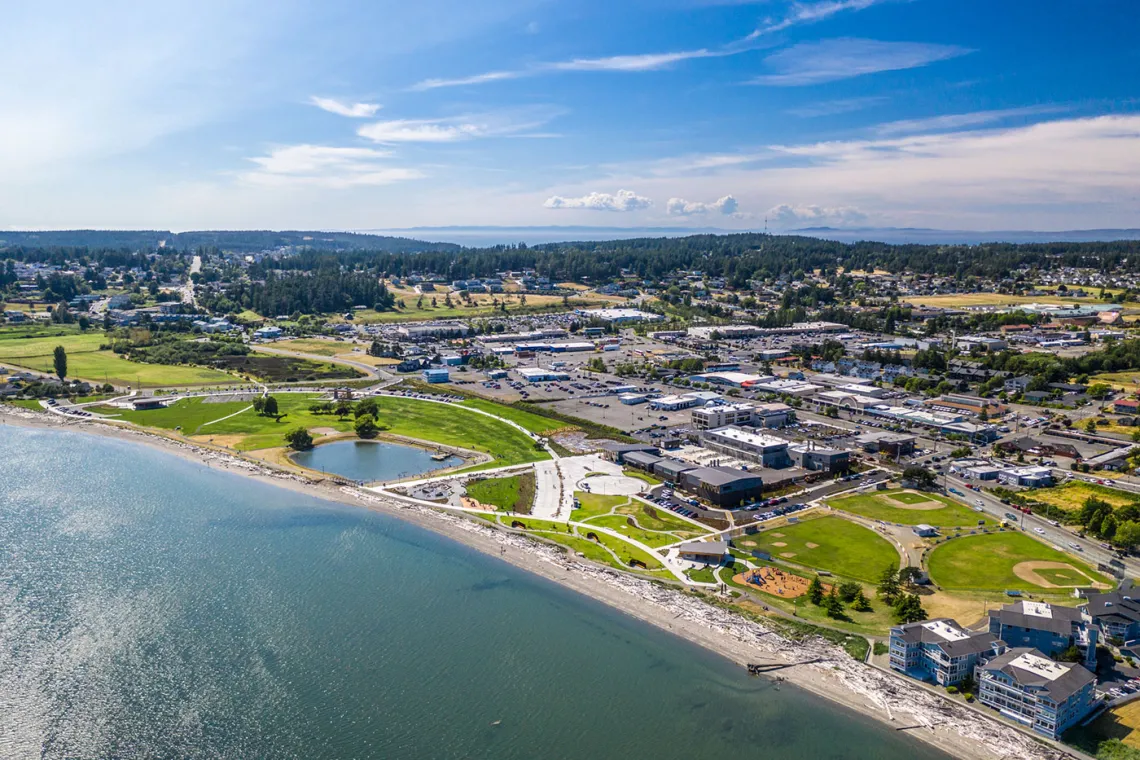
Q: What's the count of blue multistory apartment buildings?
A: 4